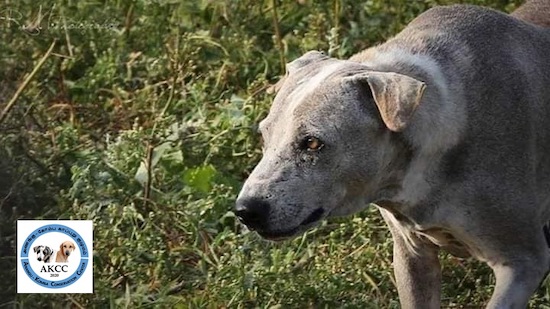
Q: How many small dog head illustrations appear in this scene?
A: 2